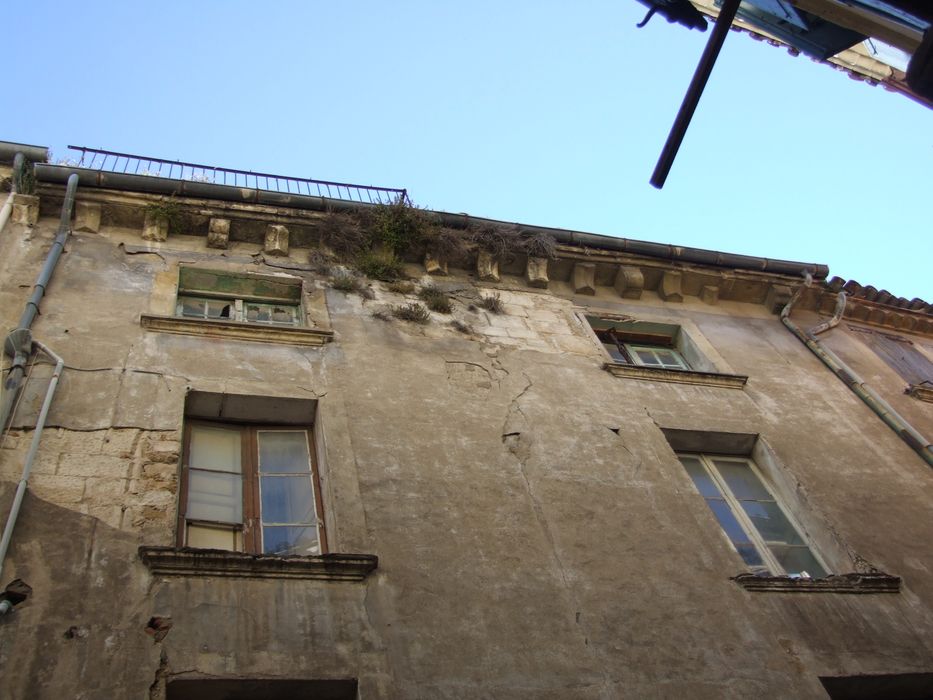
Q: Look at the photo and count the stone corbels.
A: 13